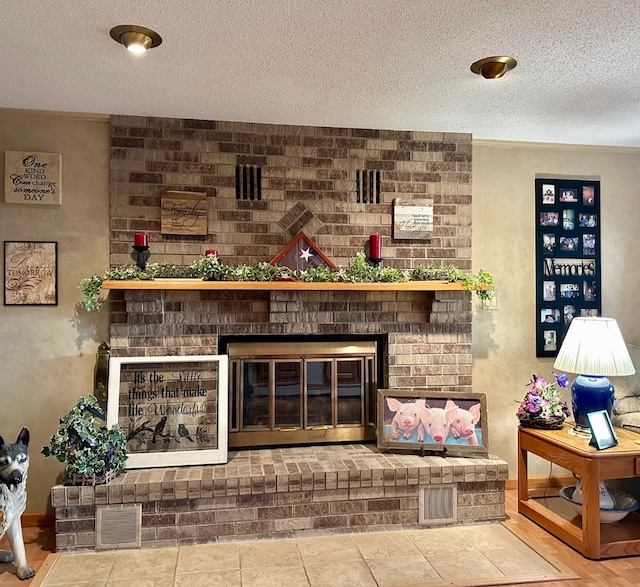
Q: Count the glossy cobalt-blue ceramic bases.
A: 1